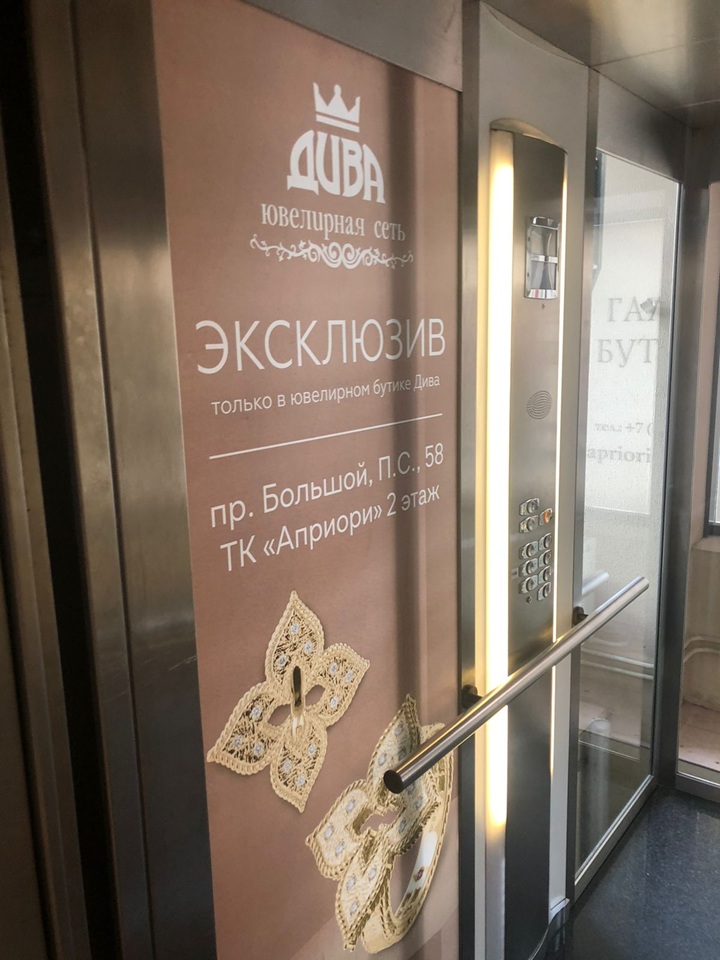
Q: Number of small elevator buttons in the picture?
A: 10